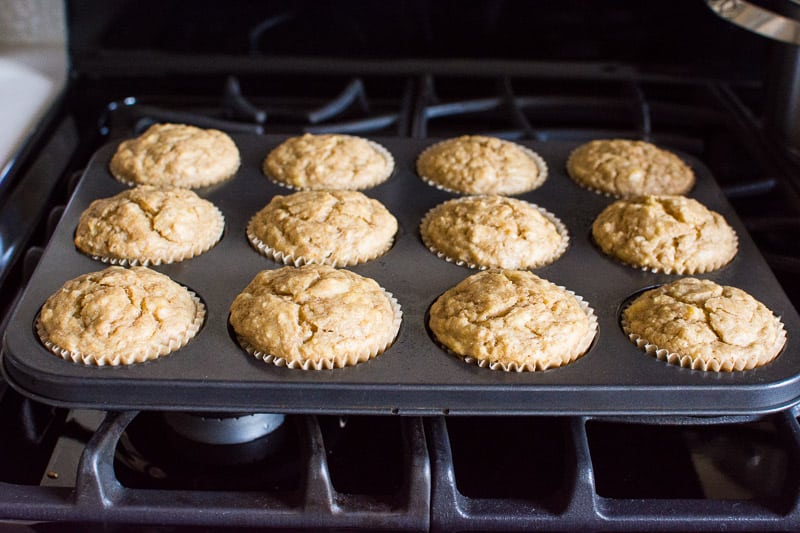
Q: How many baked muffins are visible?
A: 12